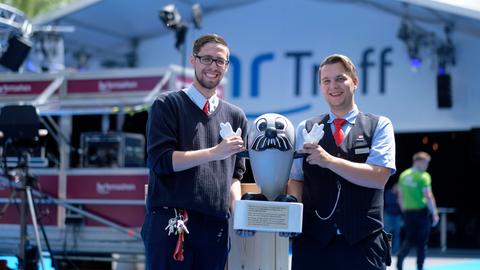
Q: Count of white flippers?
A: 2